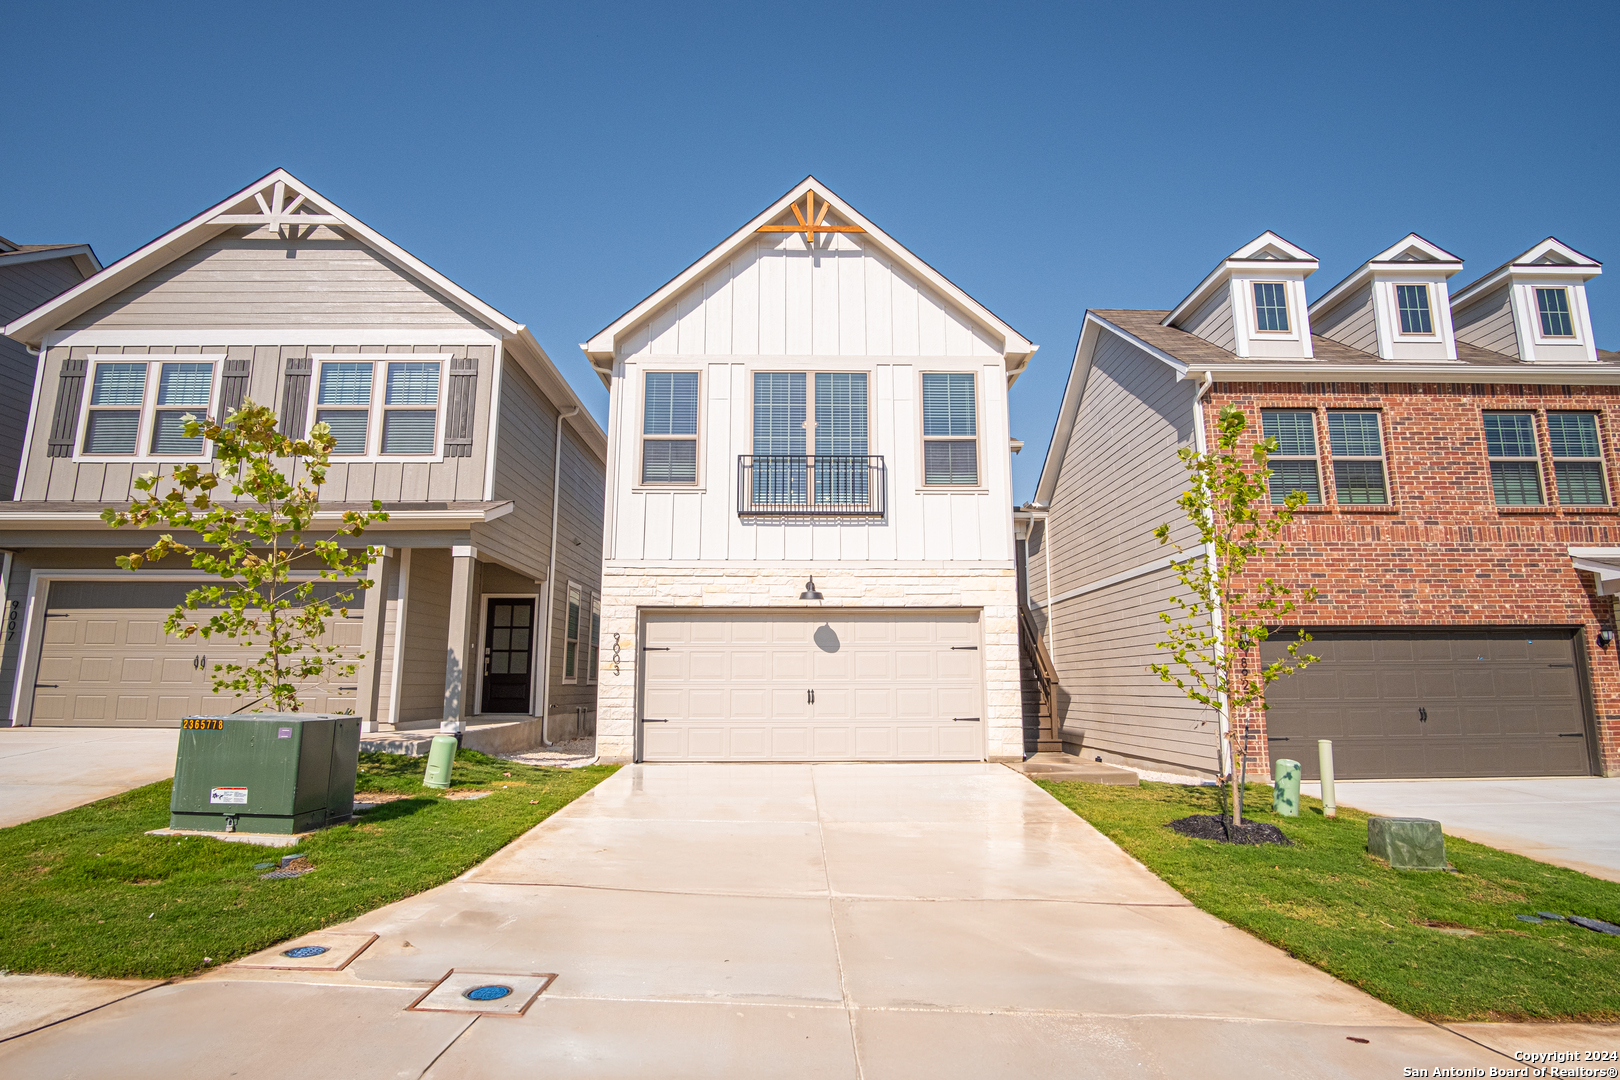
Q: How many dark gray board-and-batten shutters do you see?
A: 4